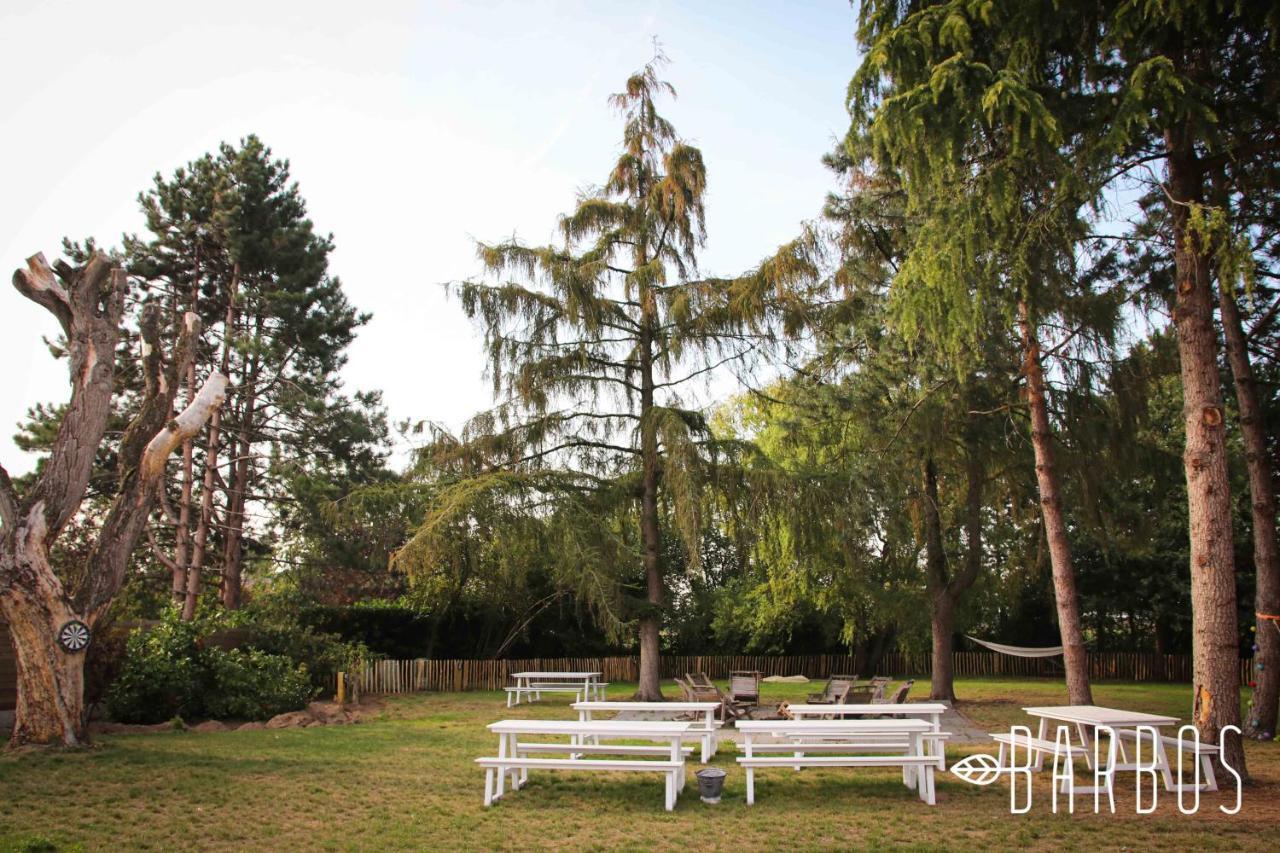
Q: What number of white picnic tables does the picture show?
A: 6